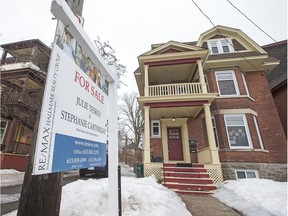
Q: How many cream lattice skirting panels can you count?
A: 2